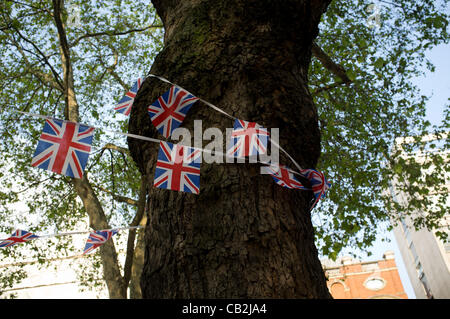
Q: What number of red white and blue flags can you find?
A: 9